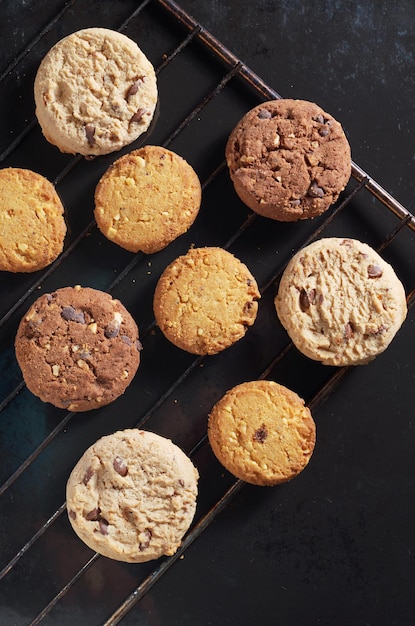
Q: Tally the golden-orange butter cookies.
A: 4